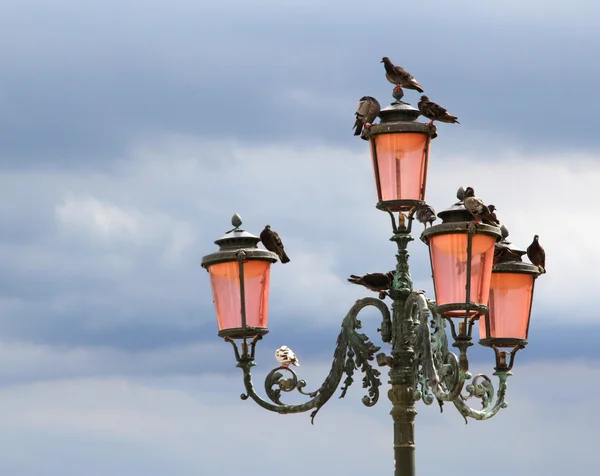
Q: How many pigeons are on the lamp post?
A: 11